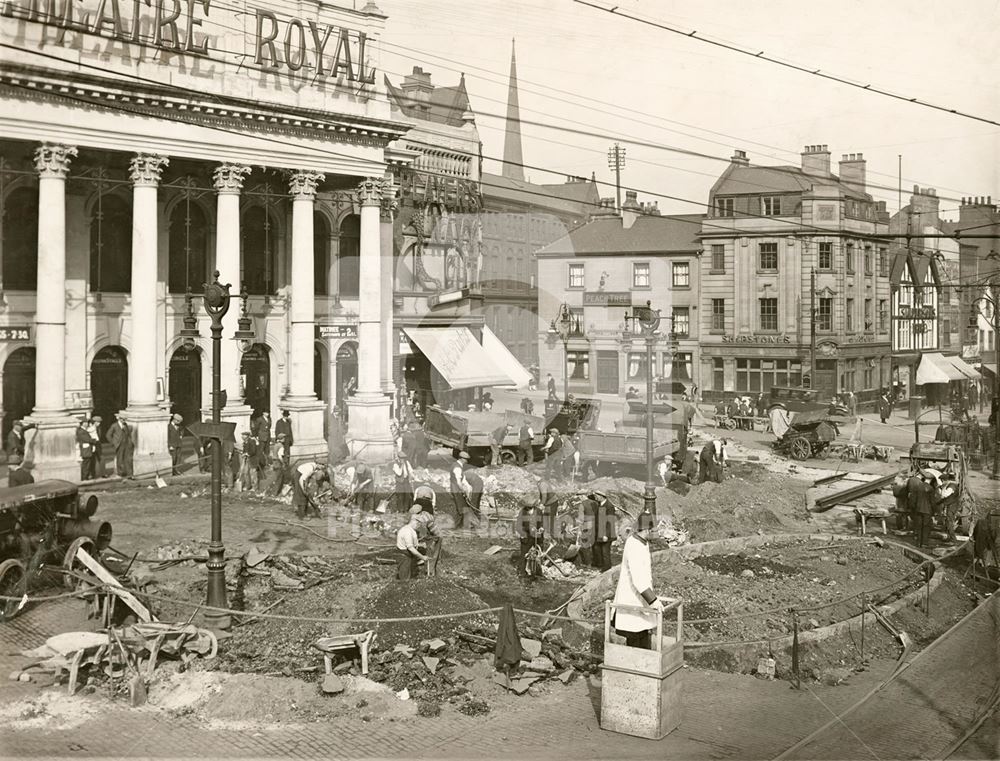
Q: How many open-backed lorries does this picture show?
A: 2